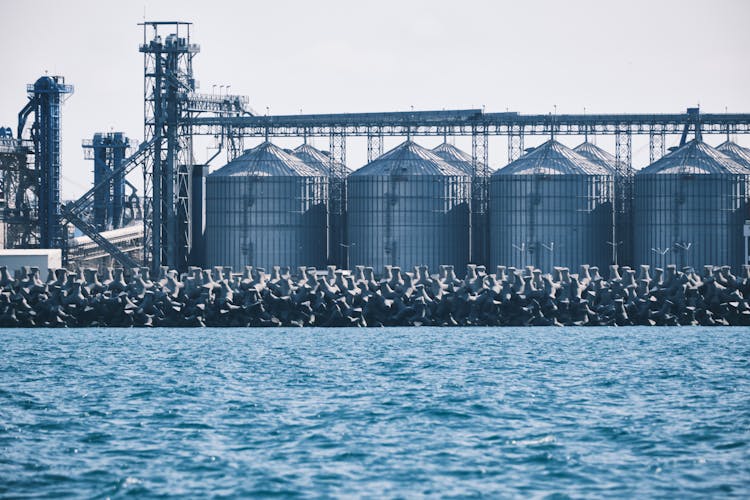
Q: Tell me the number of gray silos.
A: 8